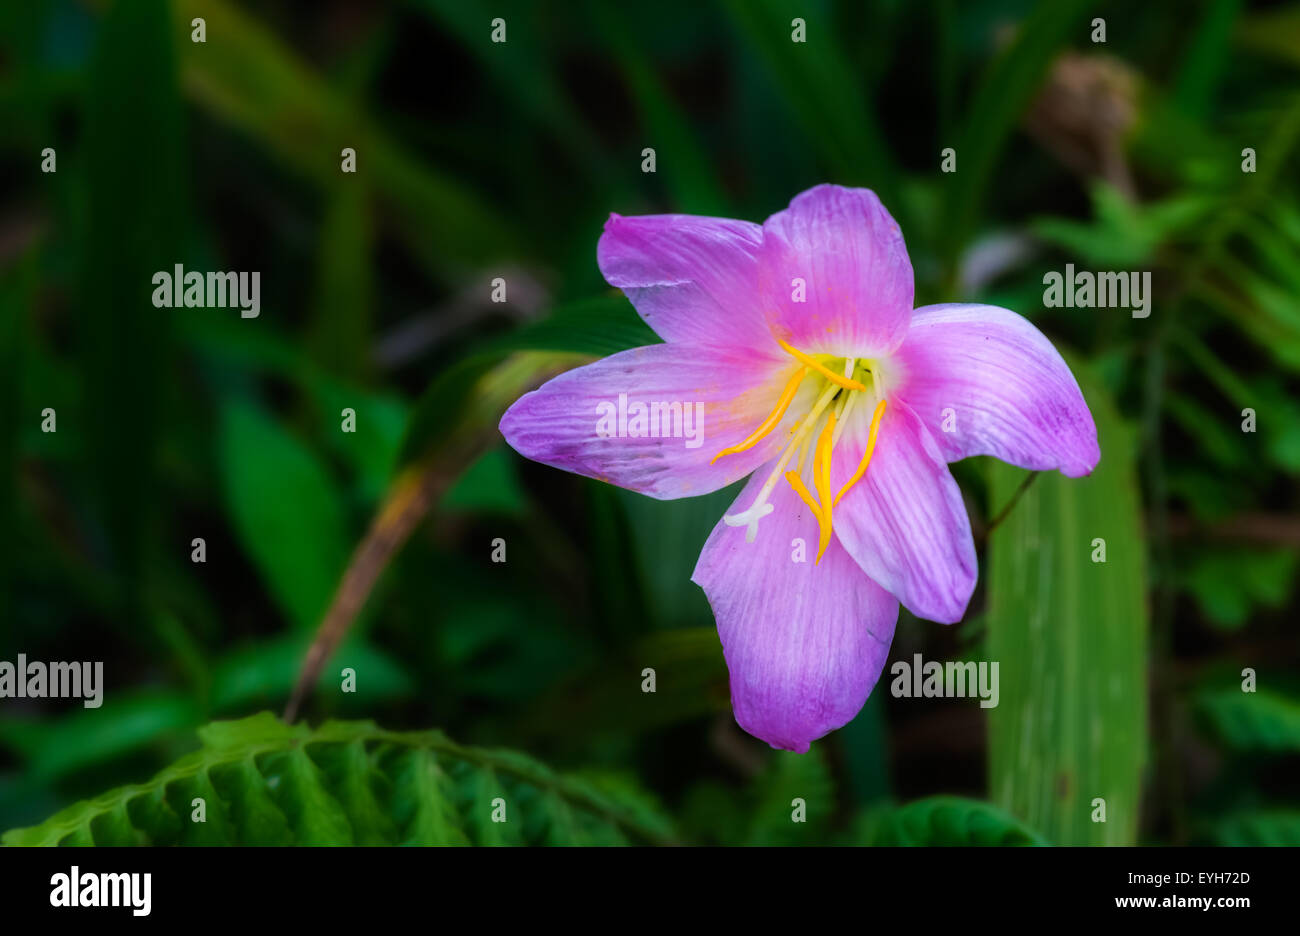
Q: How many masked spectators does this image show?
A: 0